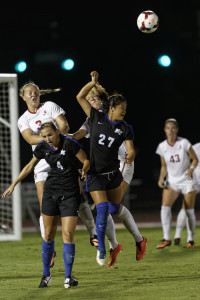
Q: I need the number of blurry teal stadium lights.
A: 3